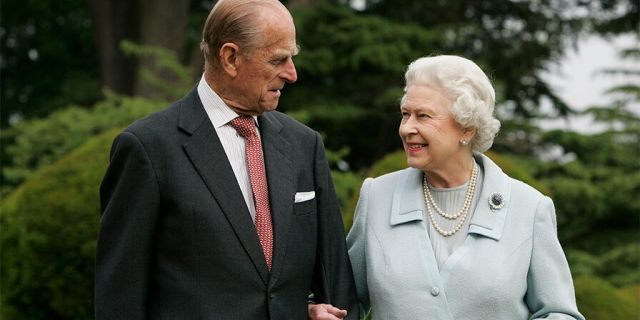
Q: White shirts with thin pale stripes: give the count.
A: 1